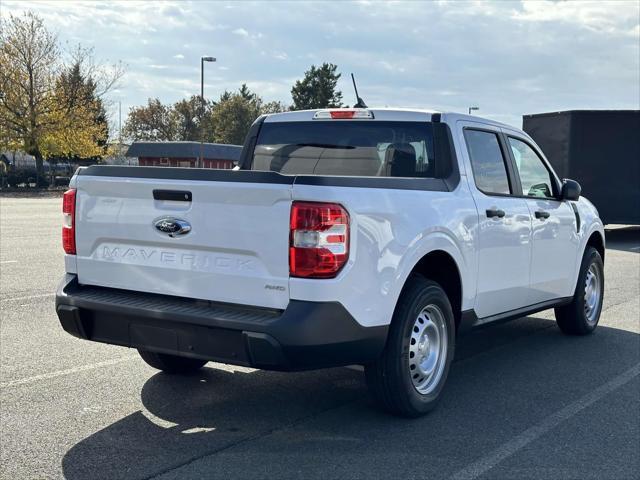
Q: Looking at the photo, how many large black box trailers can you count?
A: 1